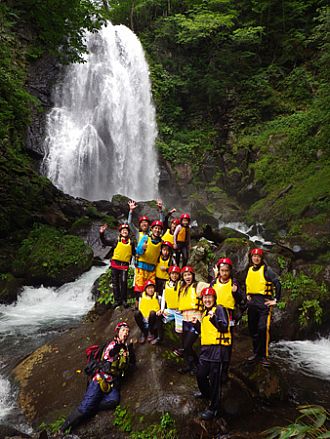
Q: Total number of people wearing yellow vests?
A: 12